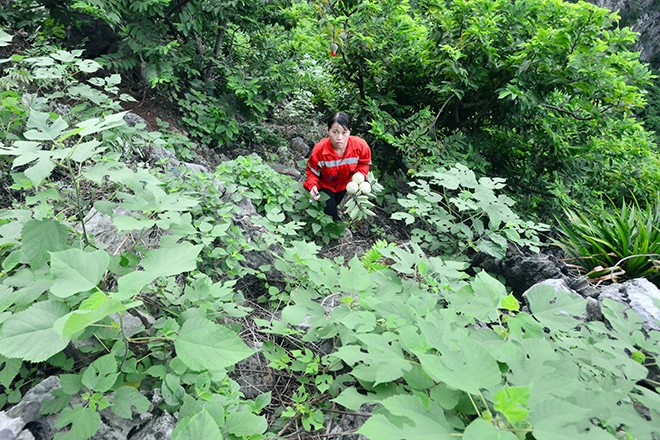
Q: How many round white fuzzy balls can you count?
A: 3